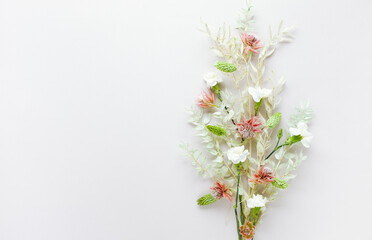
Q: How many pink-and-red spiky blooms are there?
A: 5